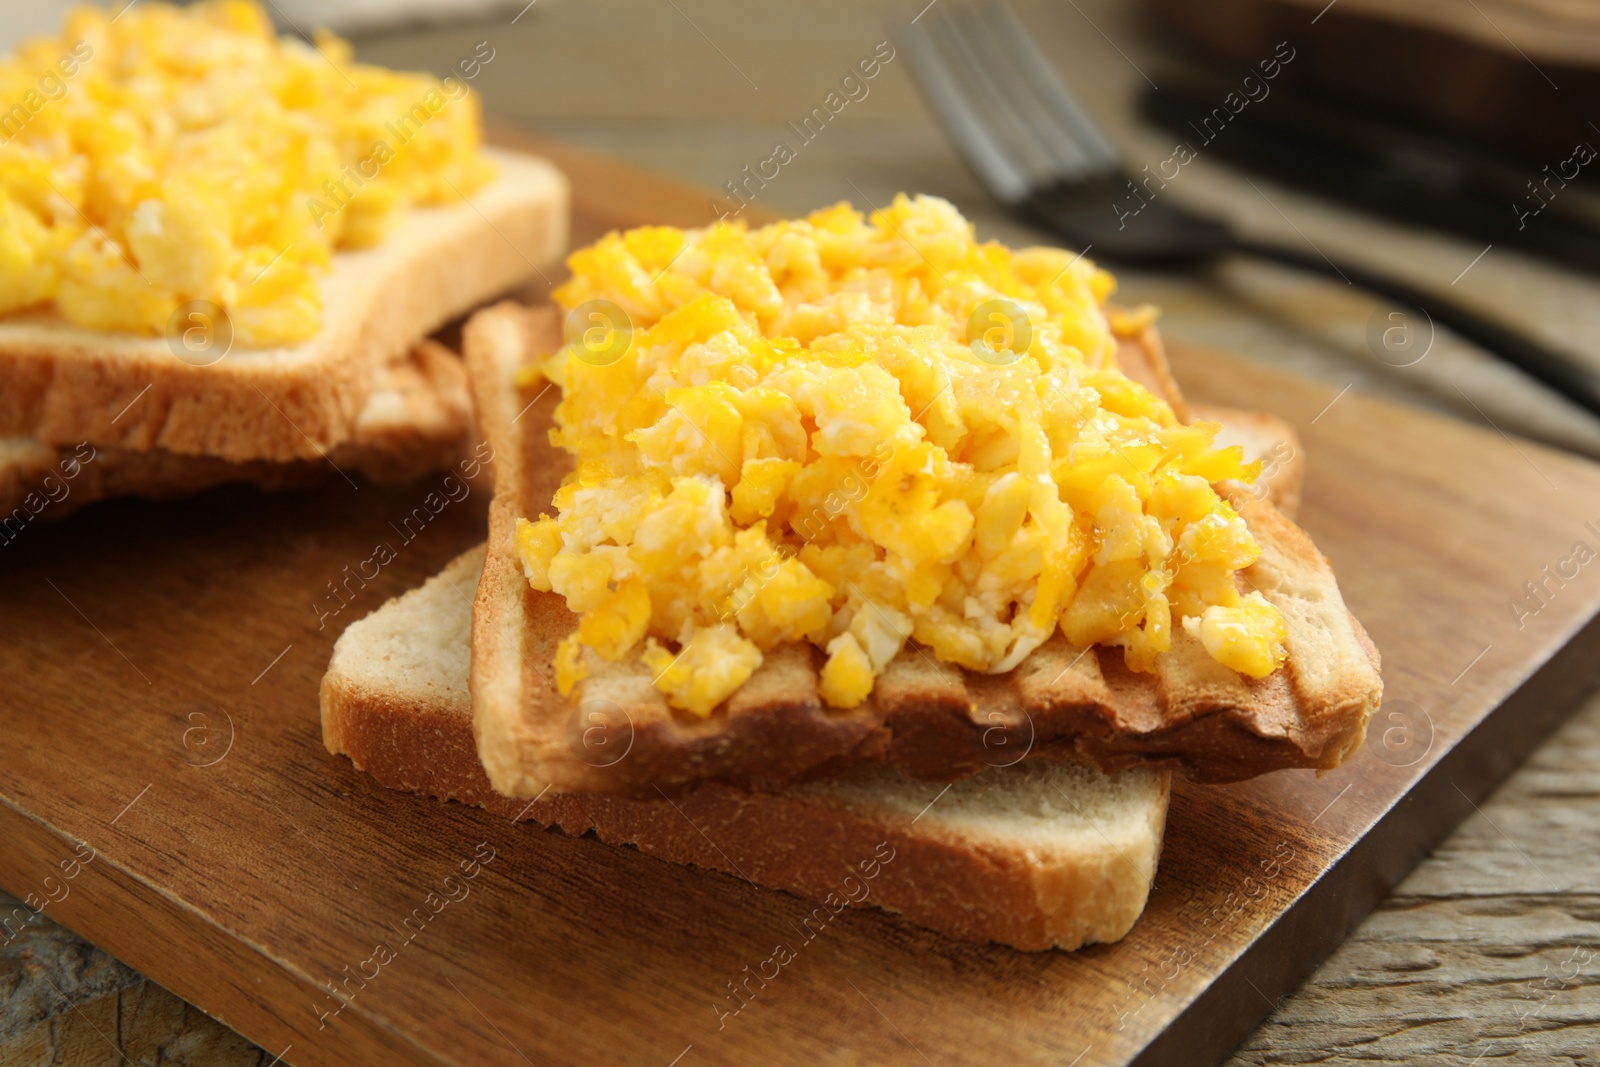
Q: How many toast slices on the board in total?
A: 4